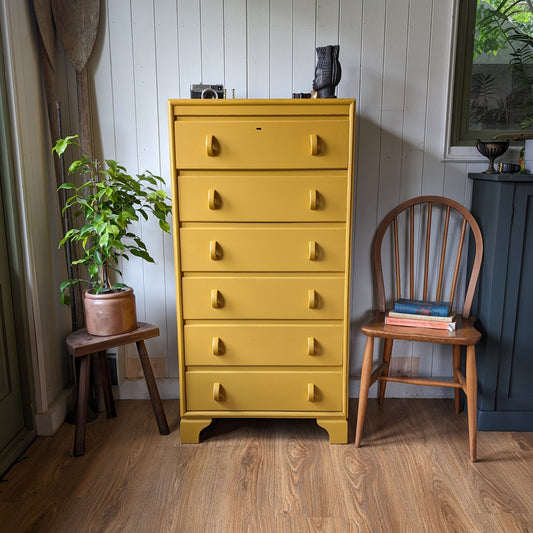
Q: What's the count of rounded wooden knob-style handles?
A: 12